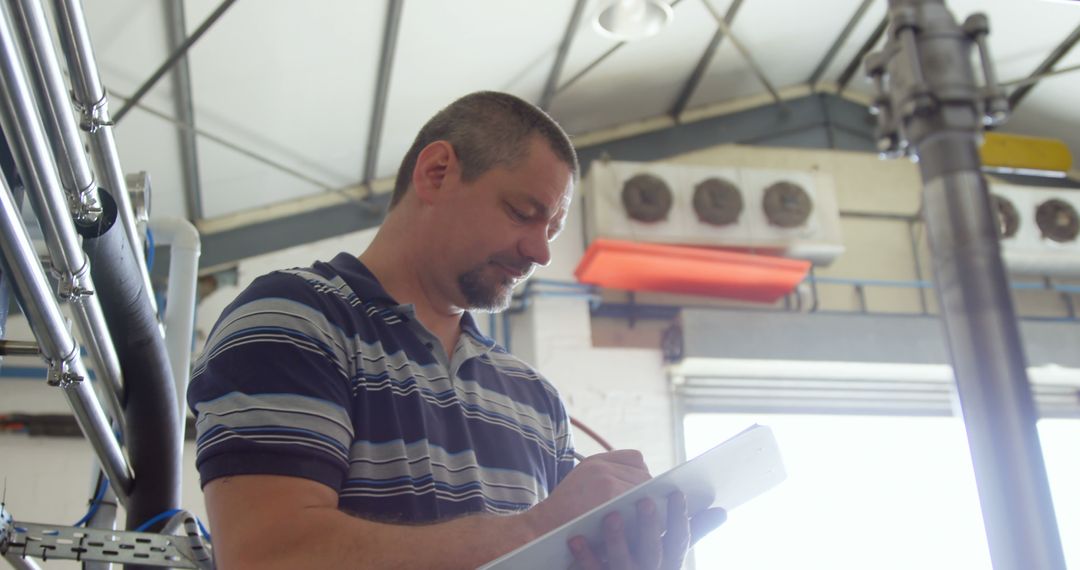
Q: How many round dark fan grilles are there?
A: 5